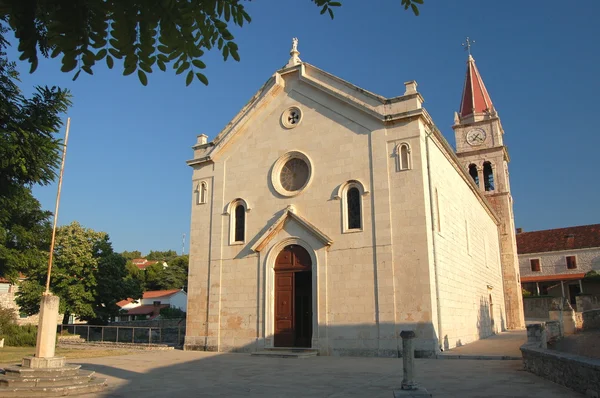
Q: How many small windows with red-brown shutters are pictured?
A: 2